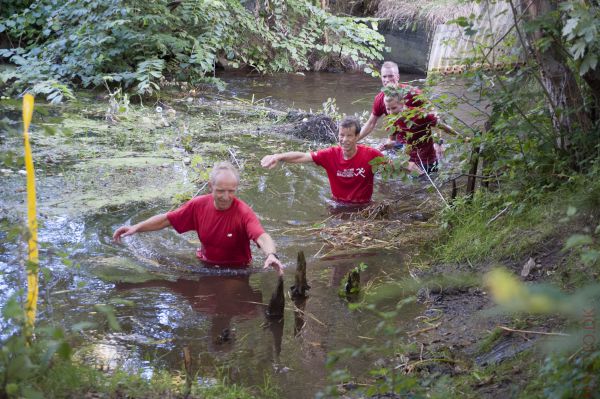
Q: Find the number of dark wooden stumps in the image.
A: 3